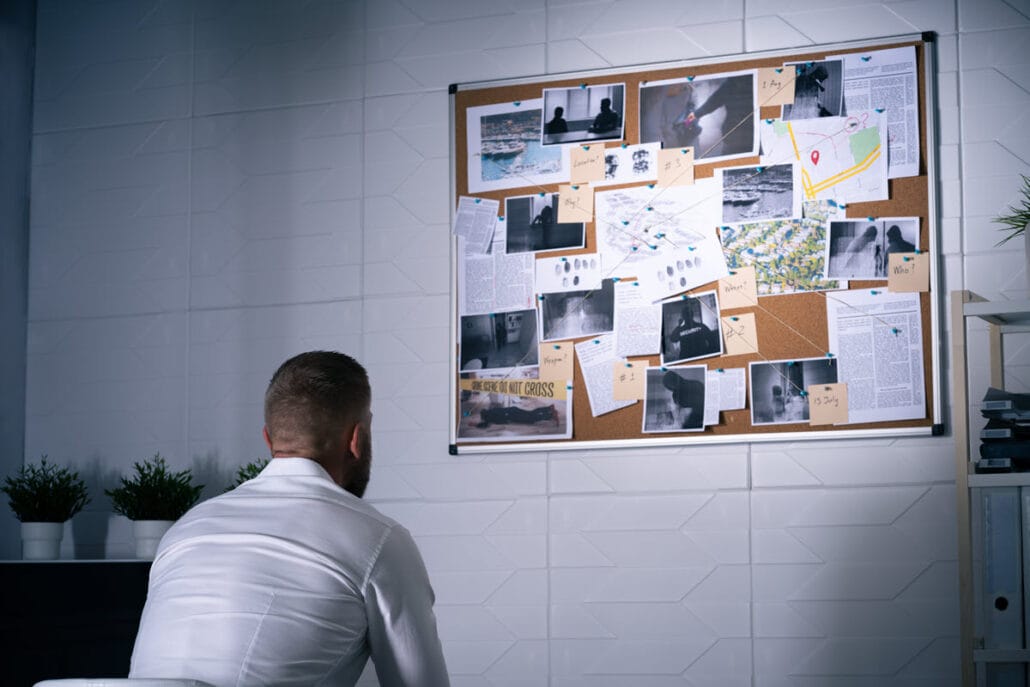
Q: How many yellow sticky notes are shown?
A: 10